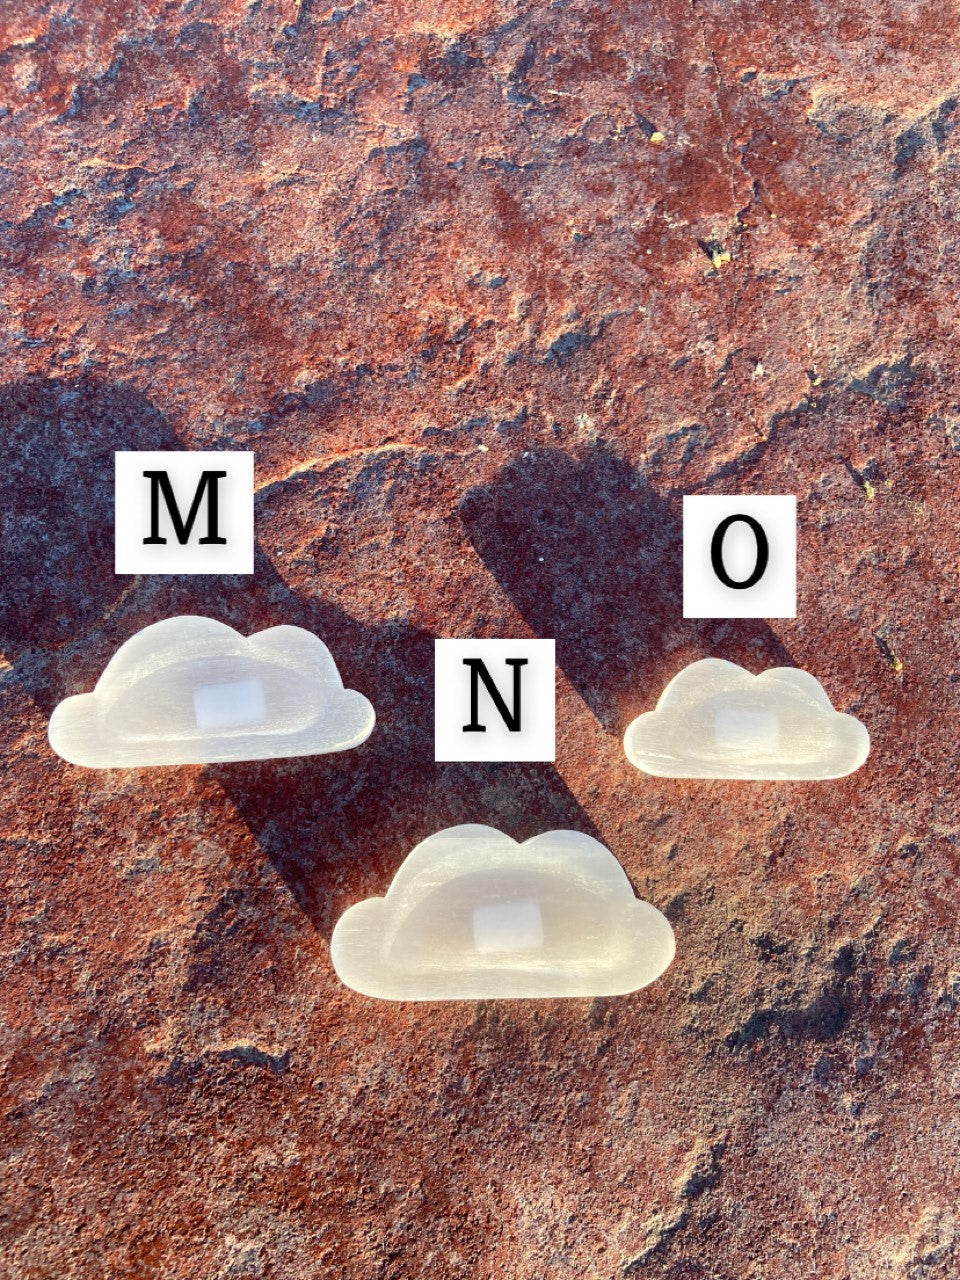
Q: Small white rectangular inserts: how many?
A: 3